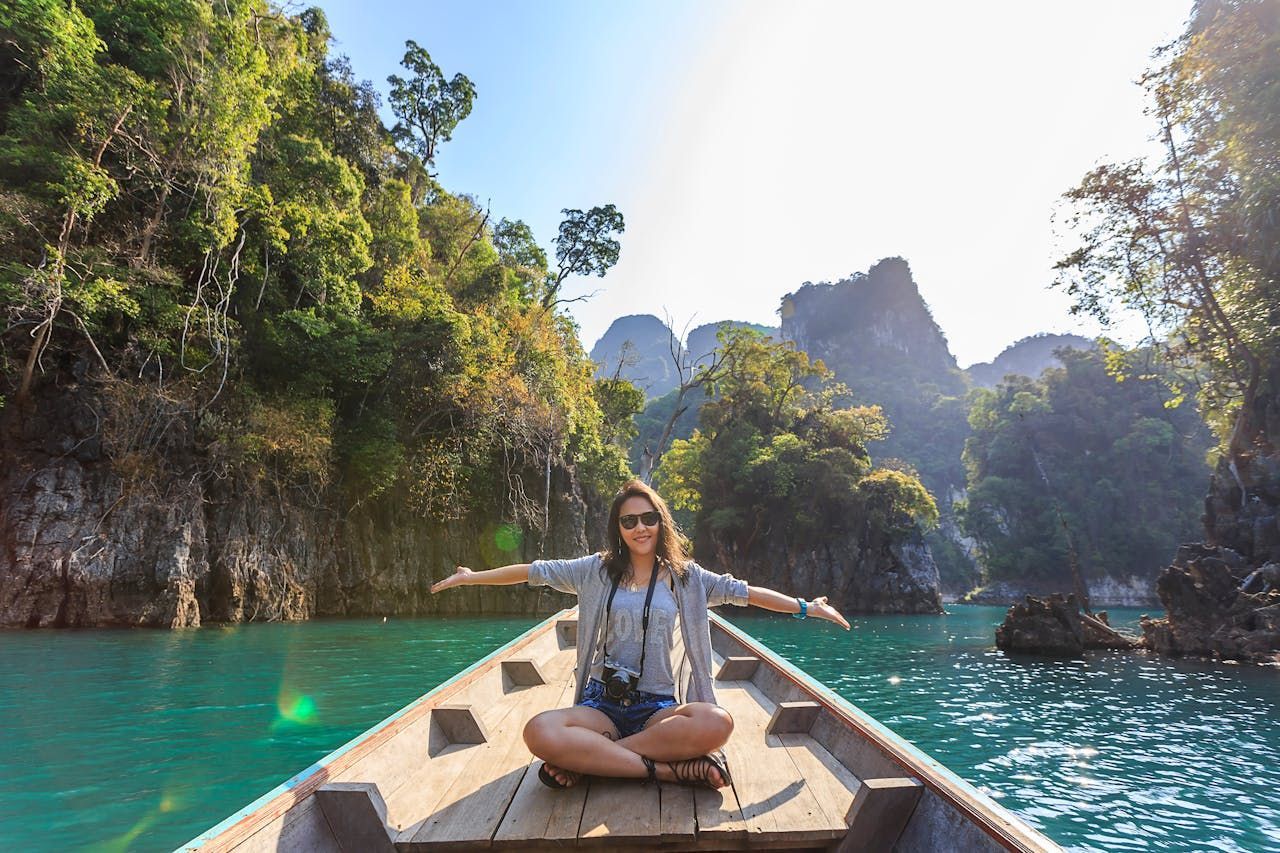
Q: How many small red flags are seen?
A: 0